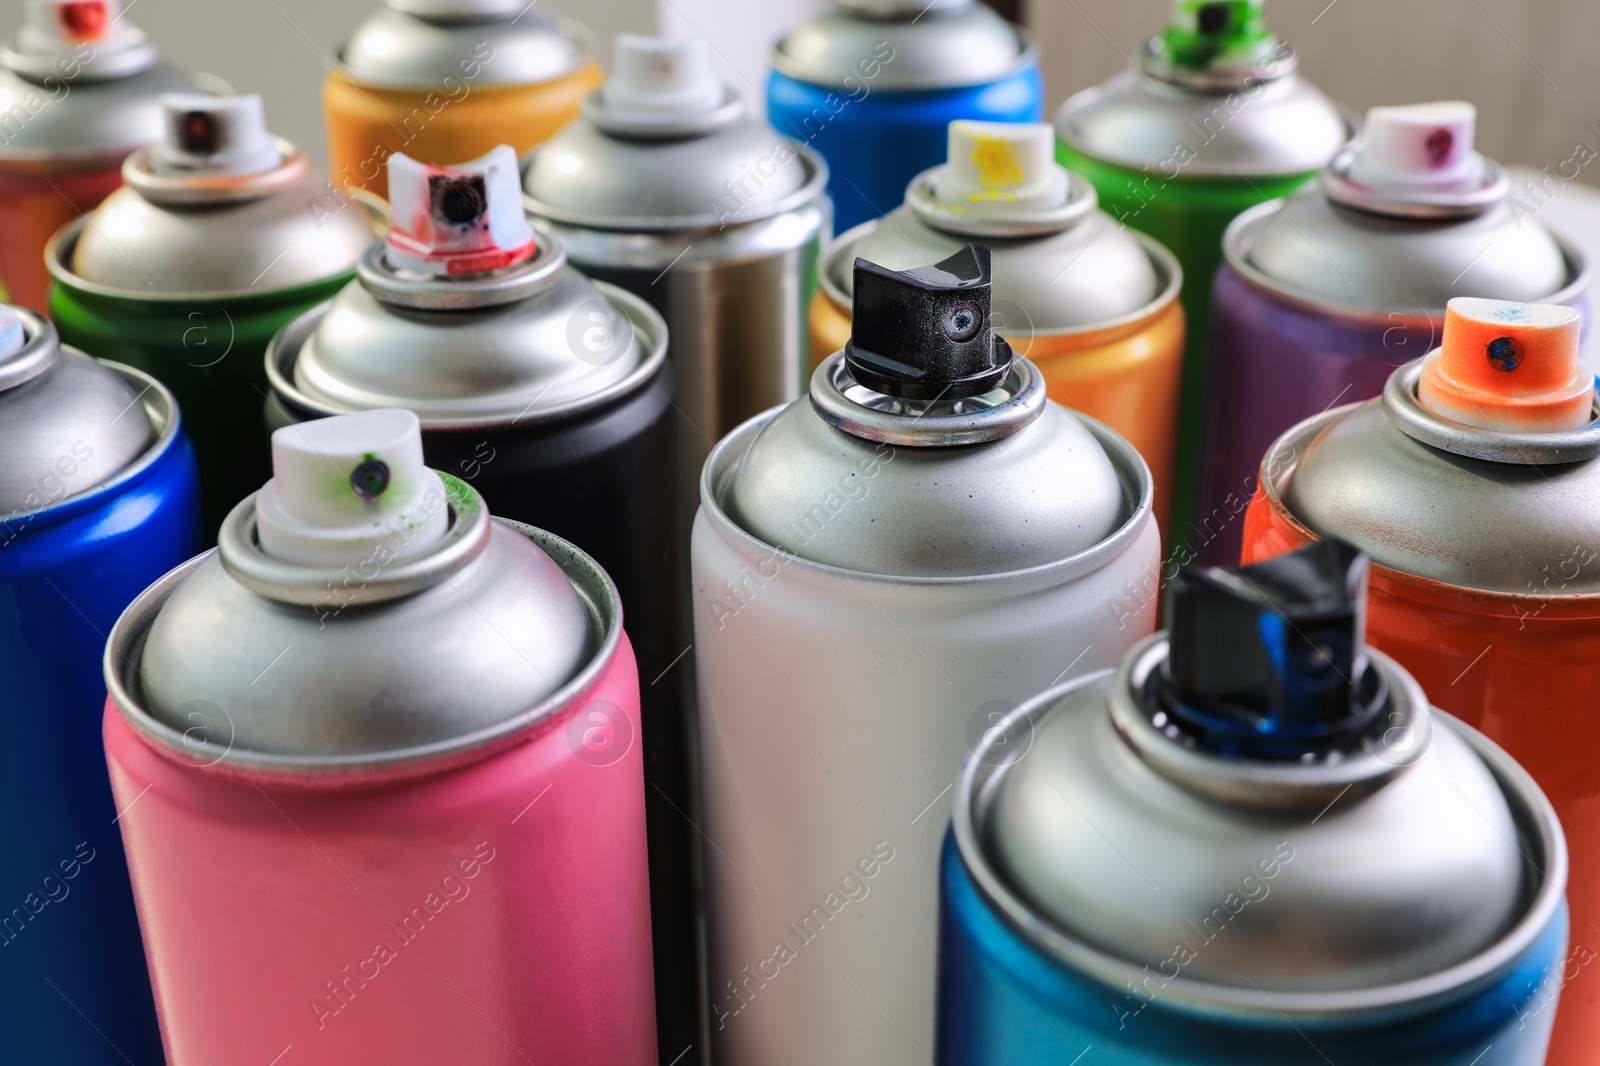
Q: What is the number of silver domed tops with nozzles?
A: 14